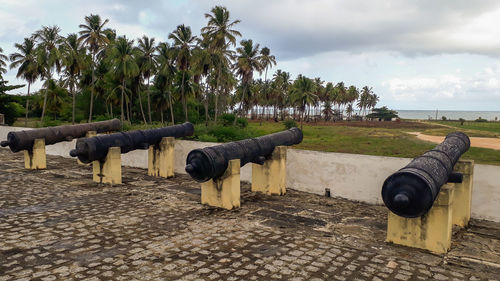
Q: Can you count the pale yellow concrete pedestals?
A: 8